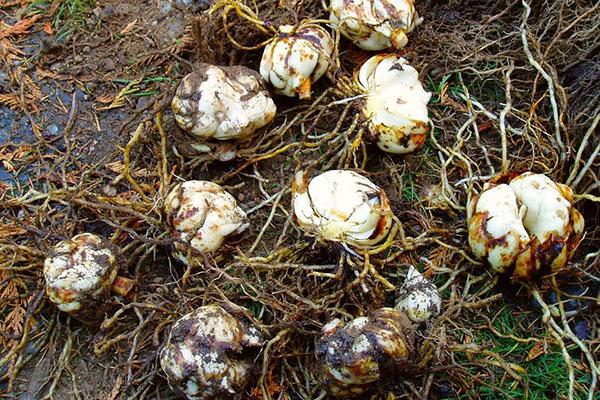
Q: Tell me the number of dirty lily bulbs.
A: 11